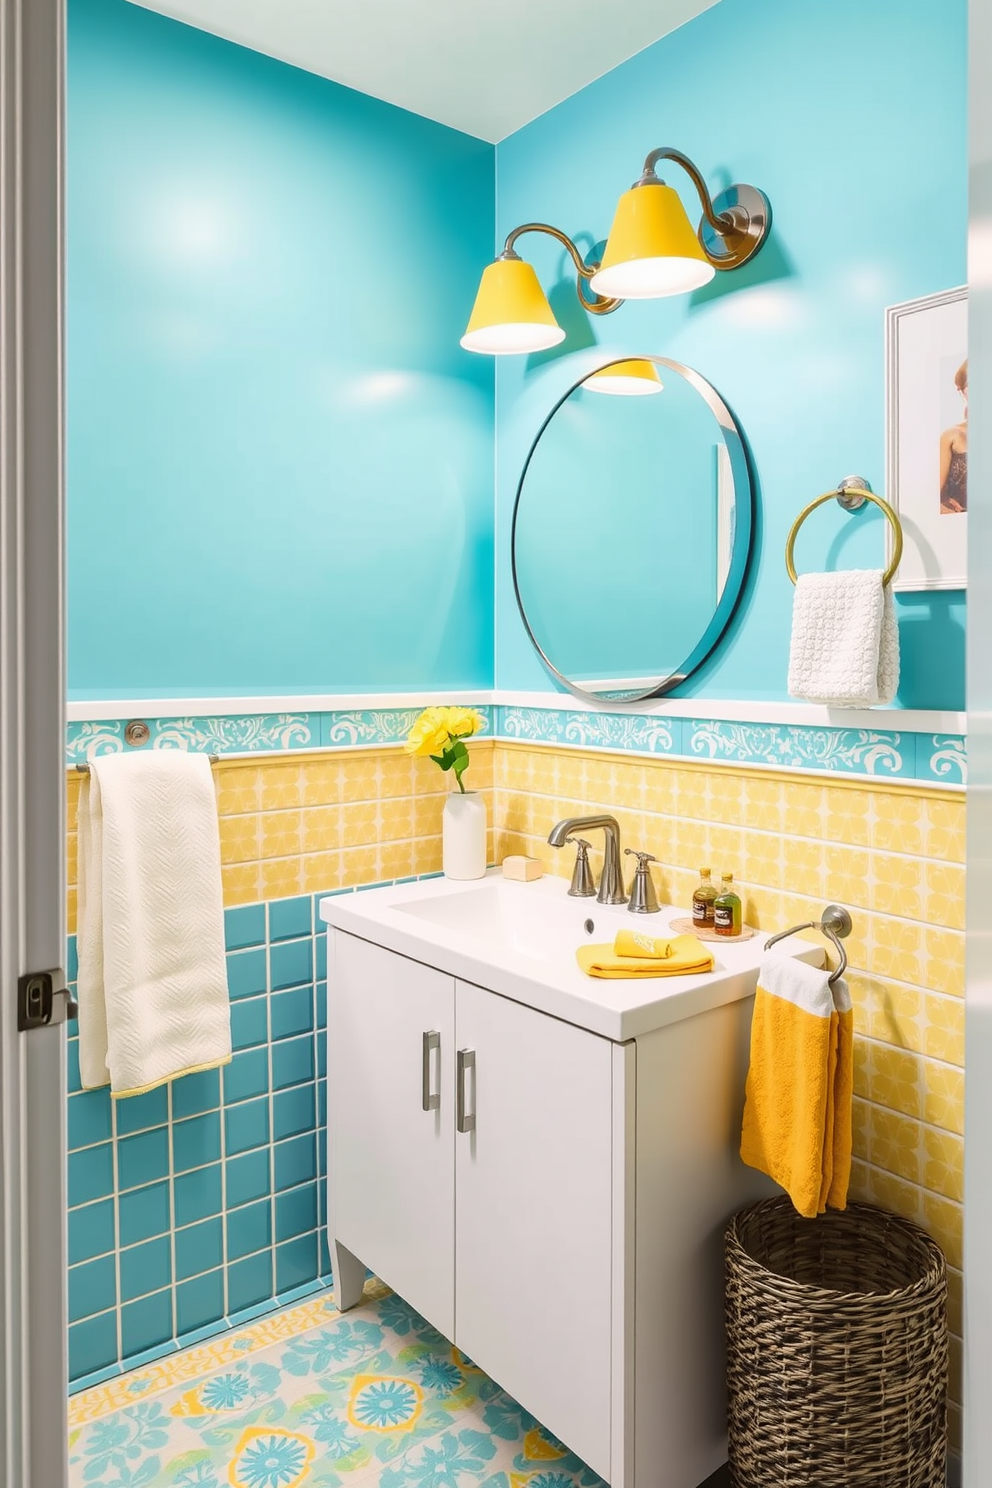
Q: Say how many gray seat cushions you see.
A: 0